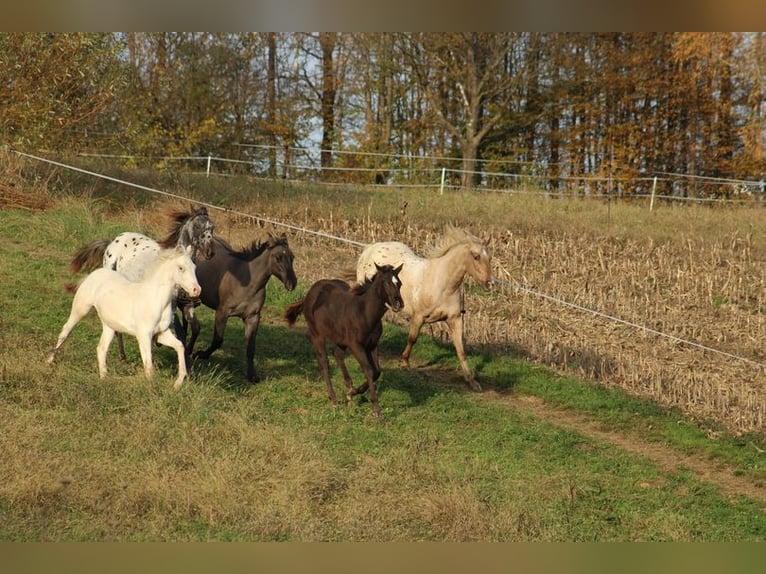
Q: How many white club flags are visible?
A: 0